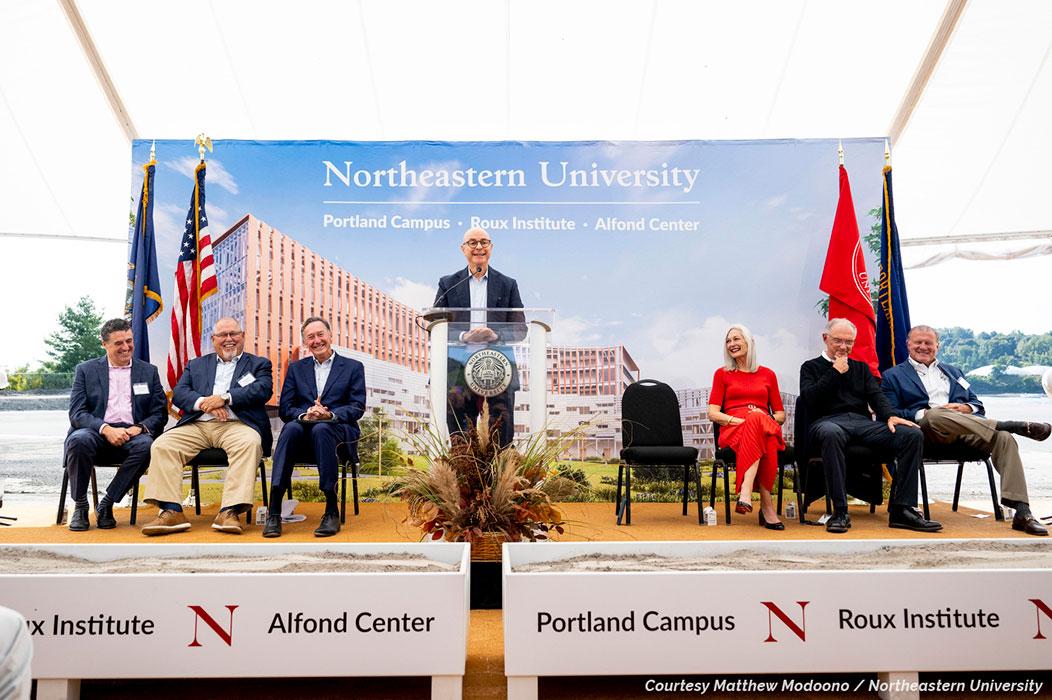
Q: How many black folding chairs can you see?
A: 7